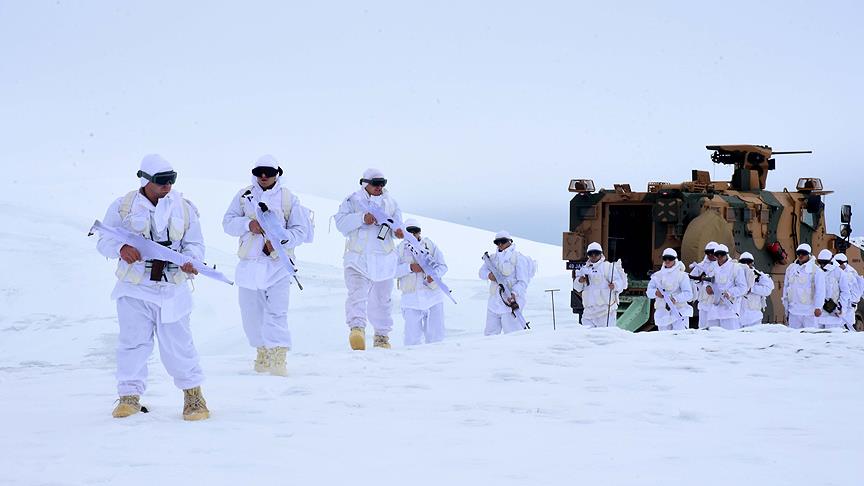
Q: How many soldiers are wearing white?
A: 13